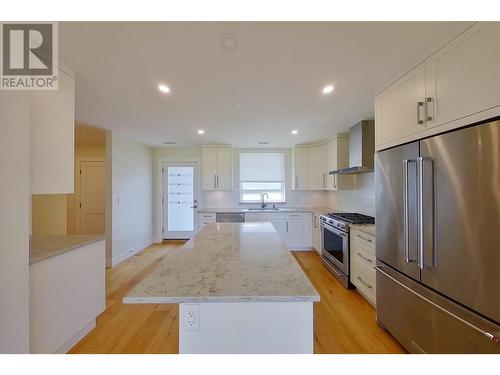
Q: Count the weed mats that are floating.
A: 0